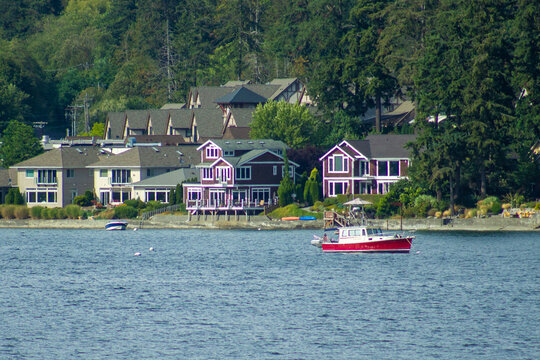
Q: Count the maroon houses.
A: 2